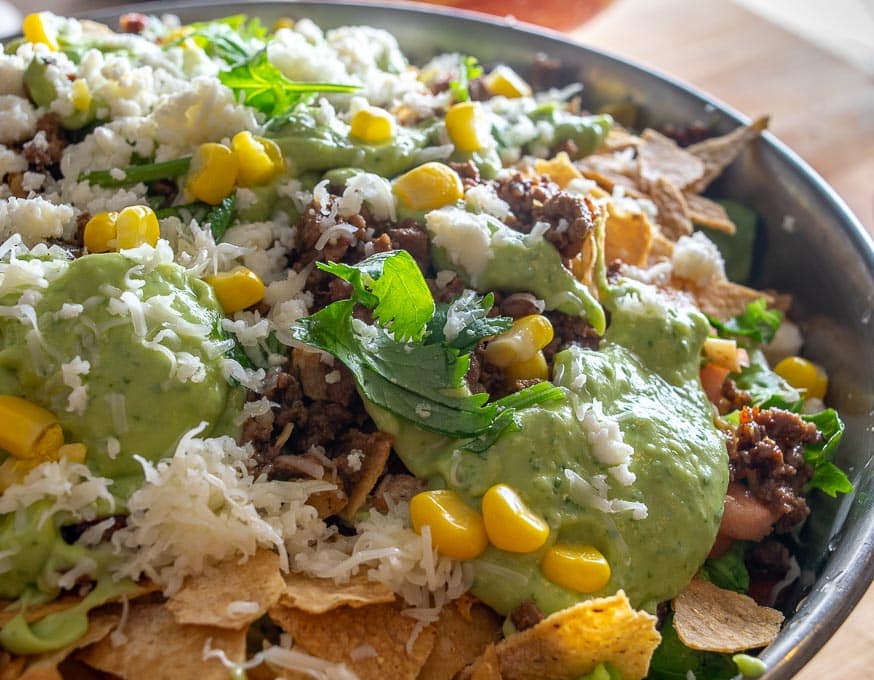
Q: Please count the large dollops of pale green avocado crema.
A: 2